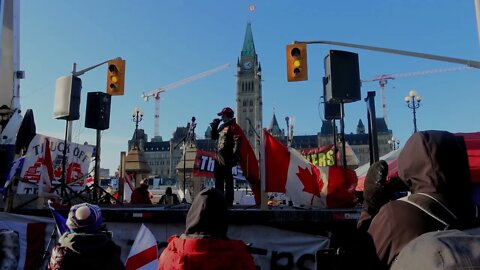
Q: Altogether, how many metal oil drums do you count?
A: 0